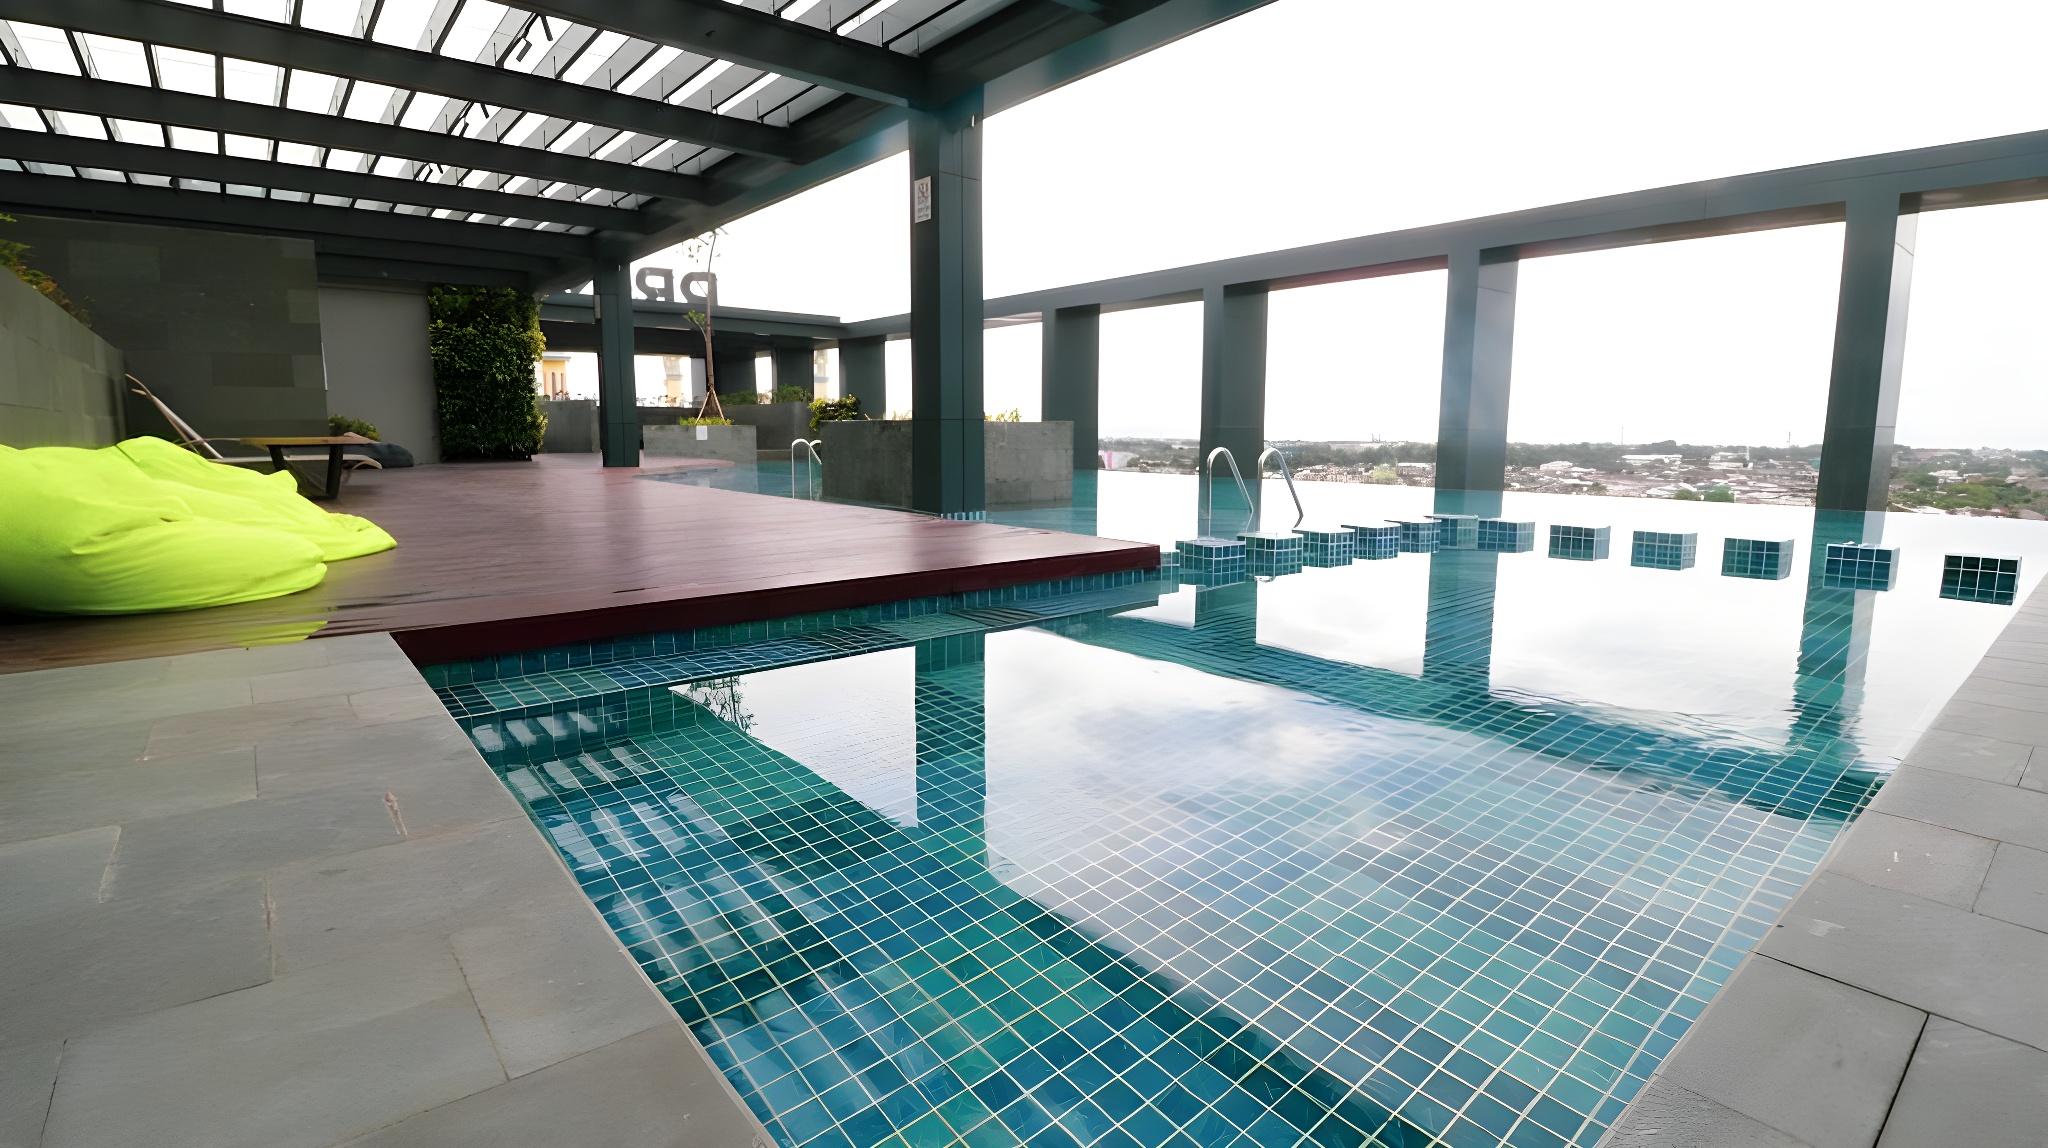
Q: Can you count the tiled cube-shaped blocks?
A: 12